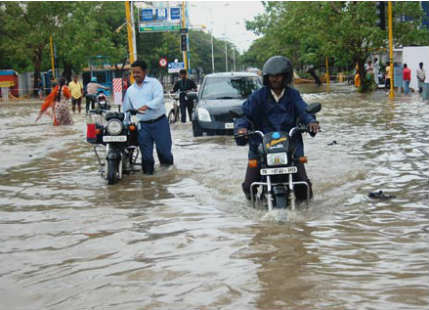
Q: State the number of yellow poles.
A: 5